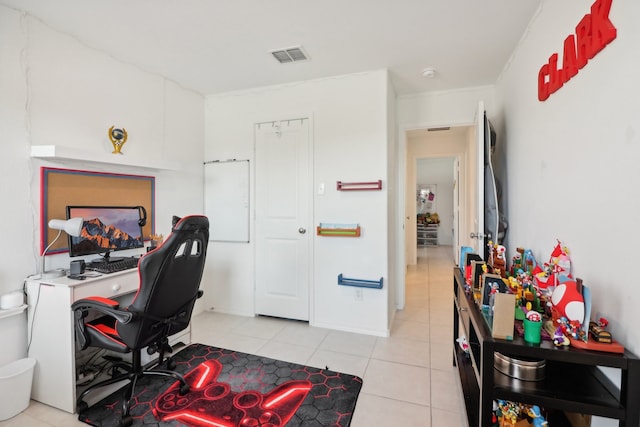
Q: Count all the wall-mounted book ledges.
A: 3